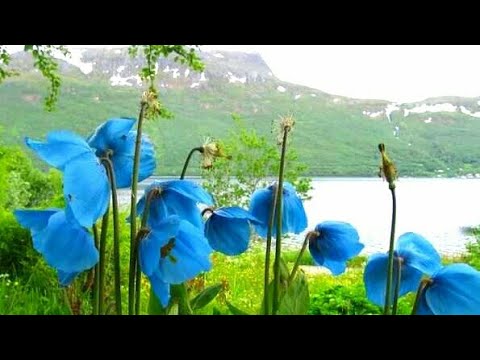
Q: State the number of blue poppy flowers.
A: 10